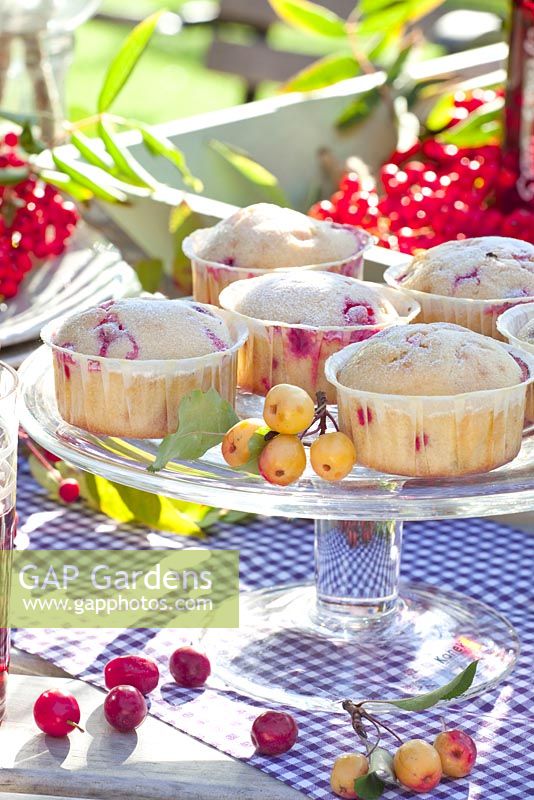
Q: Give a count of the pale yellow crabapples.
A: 7